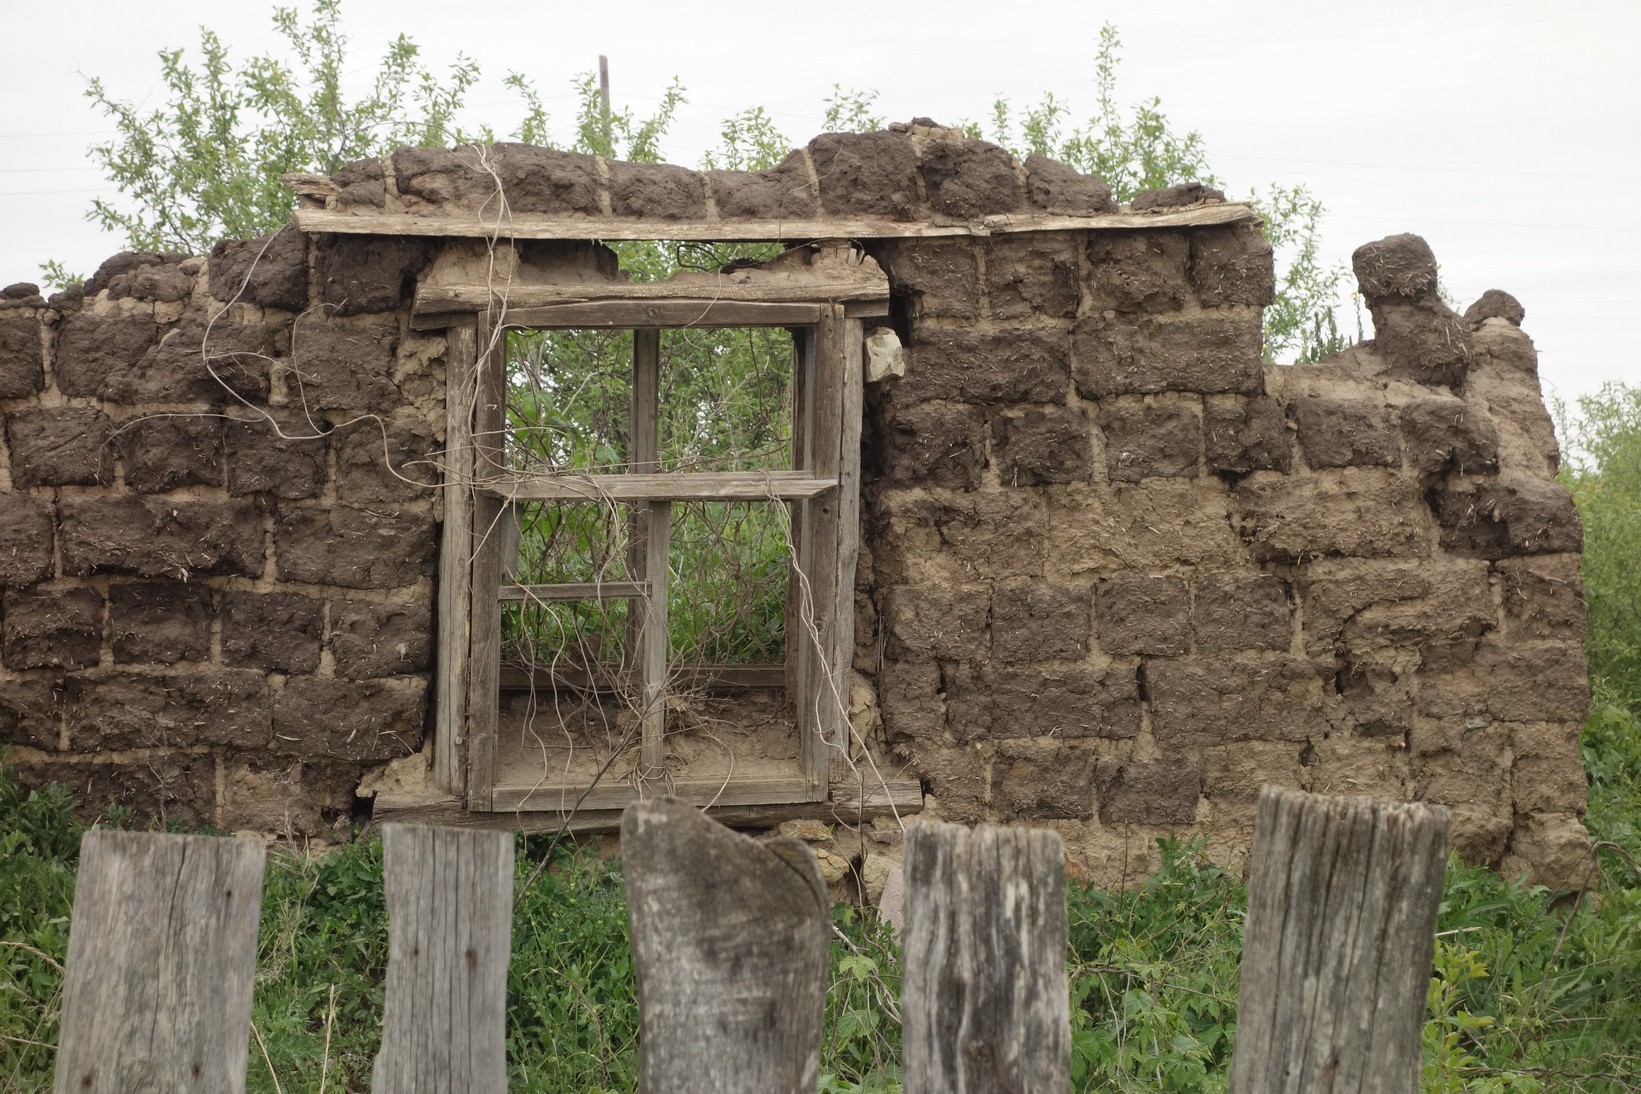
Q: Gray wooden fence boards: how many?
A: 5